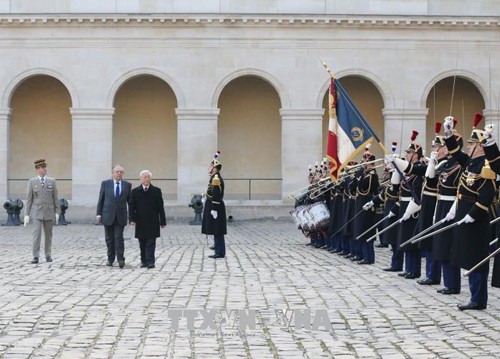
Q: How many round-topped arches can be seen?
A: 5